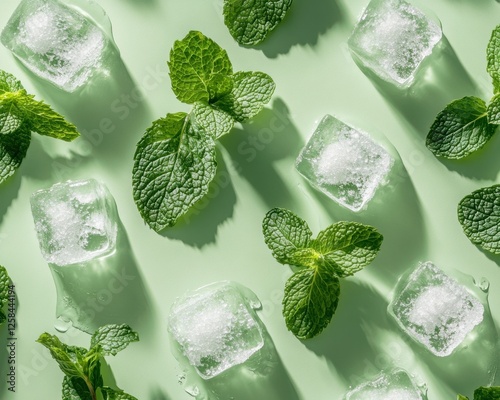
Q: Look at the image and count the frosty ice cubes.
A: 7